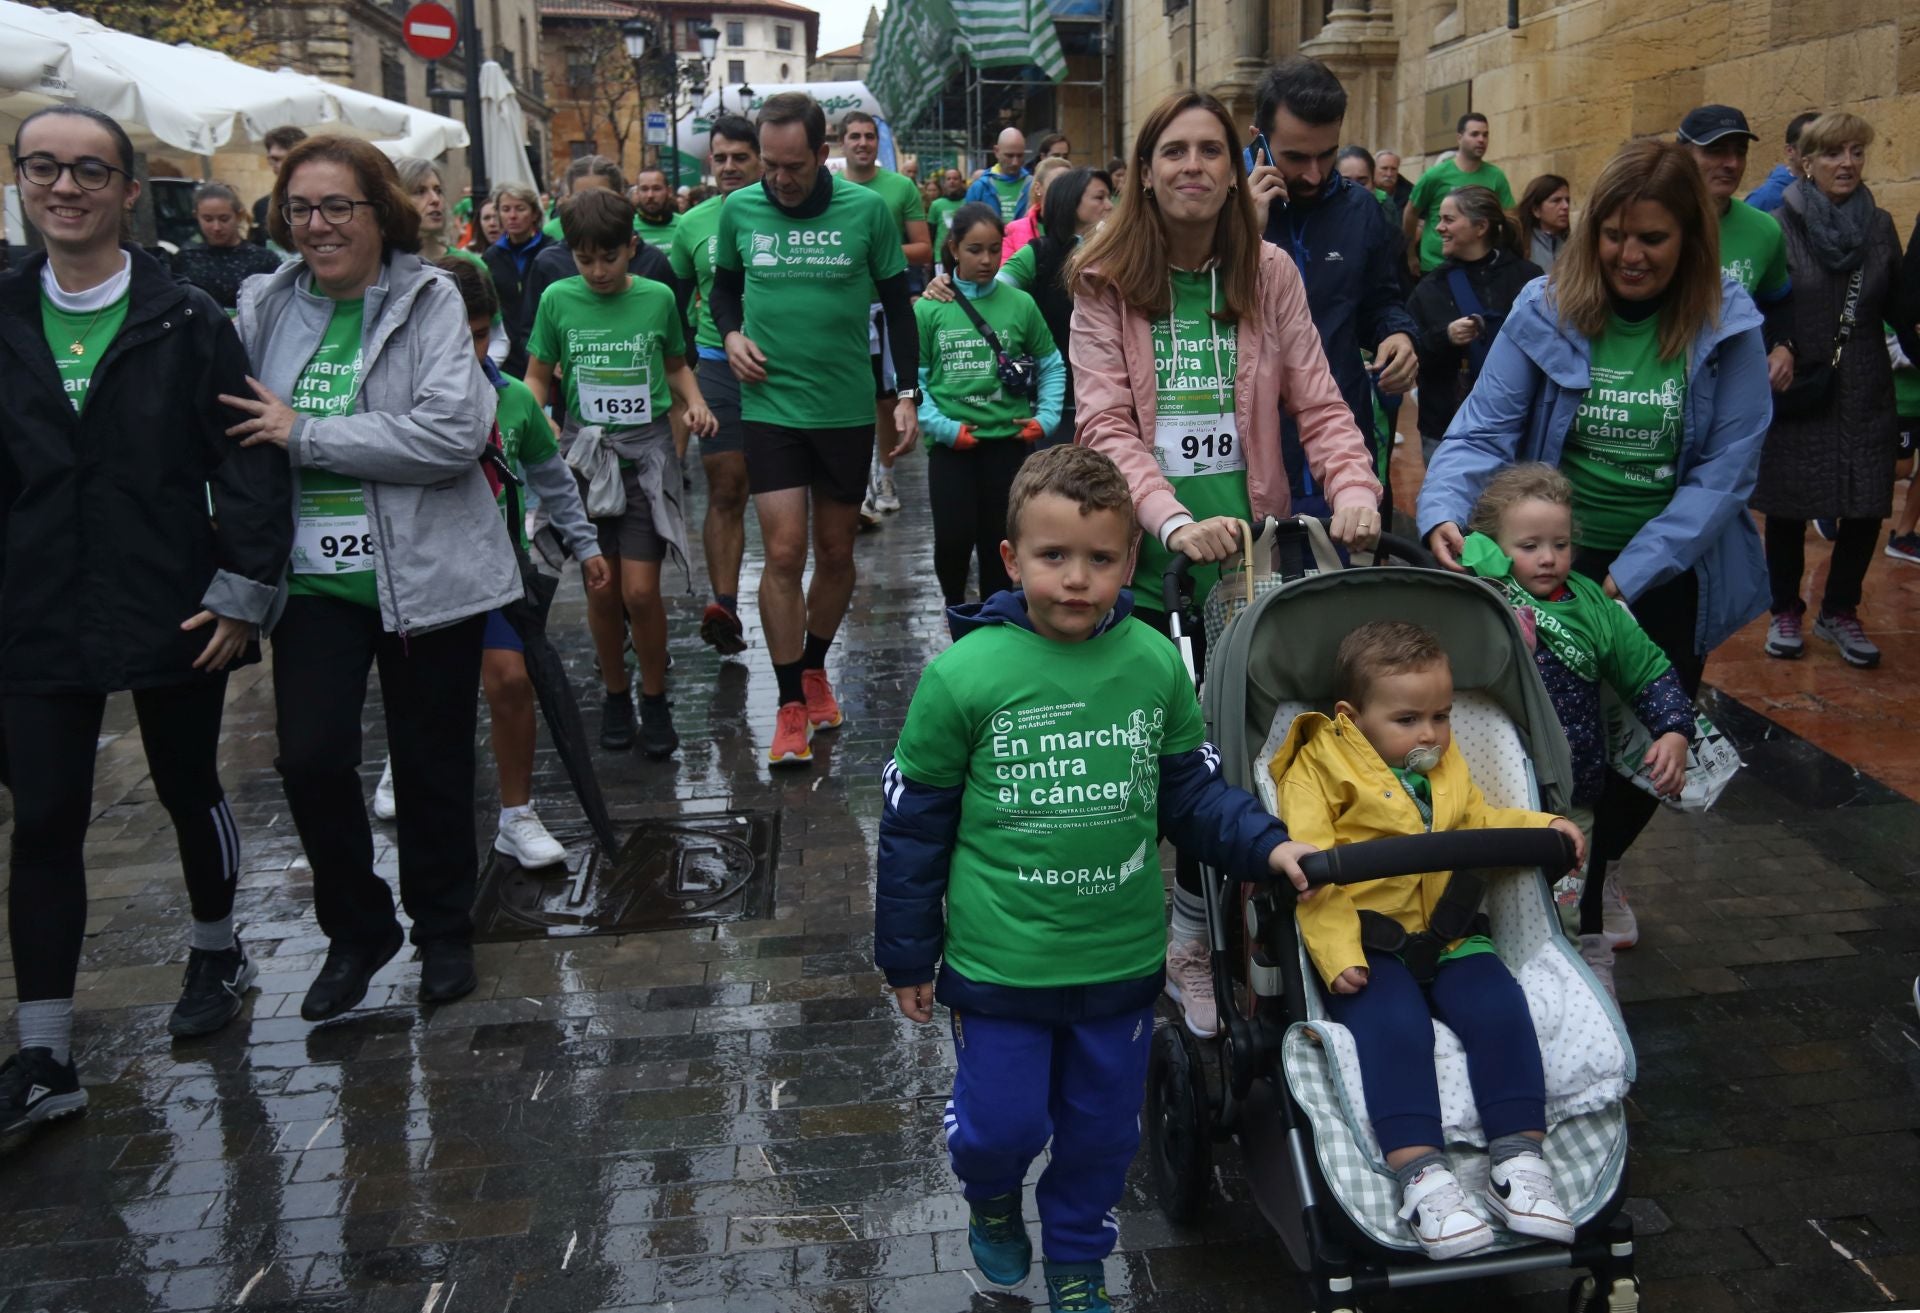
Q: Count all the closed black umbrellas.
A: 1